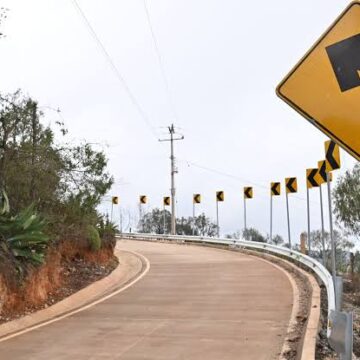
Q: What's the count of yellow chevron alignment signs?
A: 11